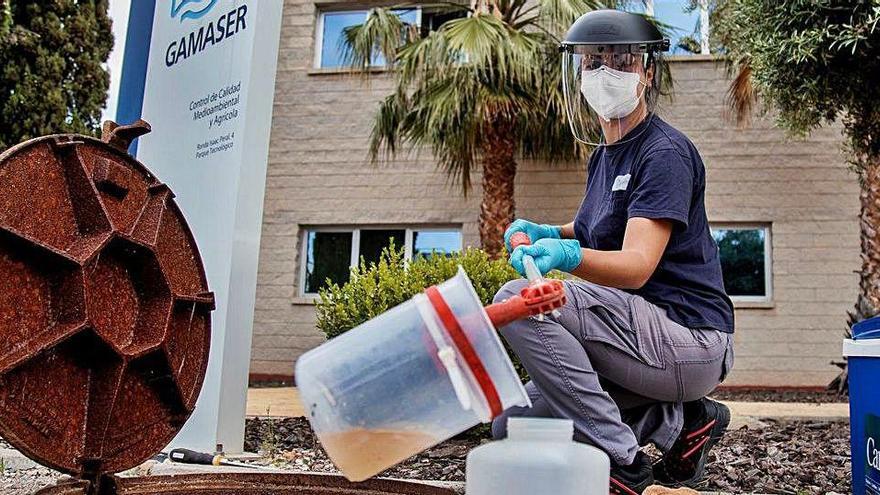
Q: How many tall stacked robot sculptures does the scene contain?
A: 0